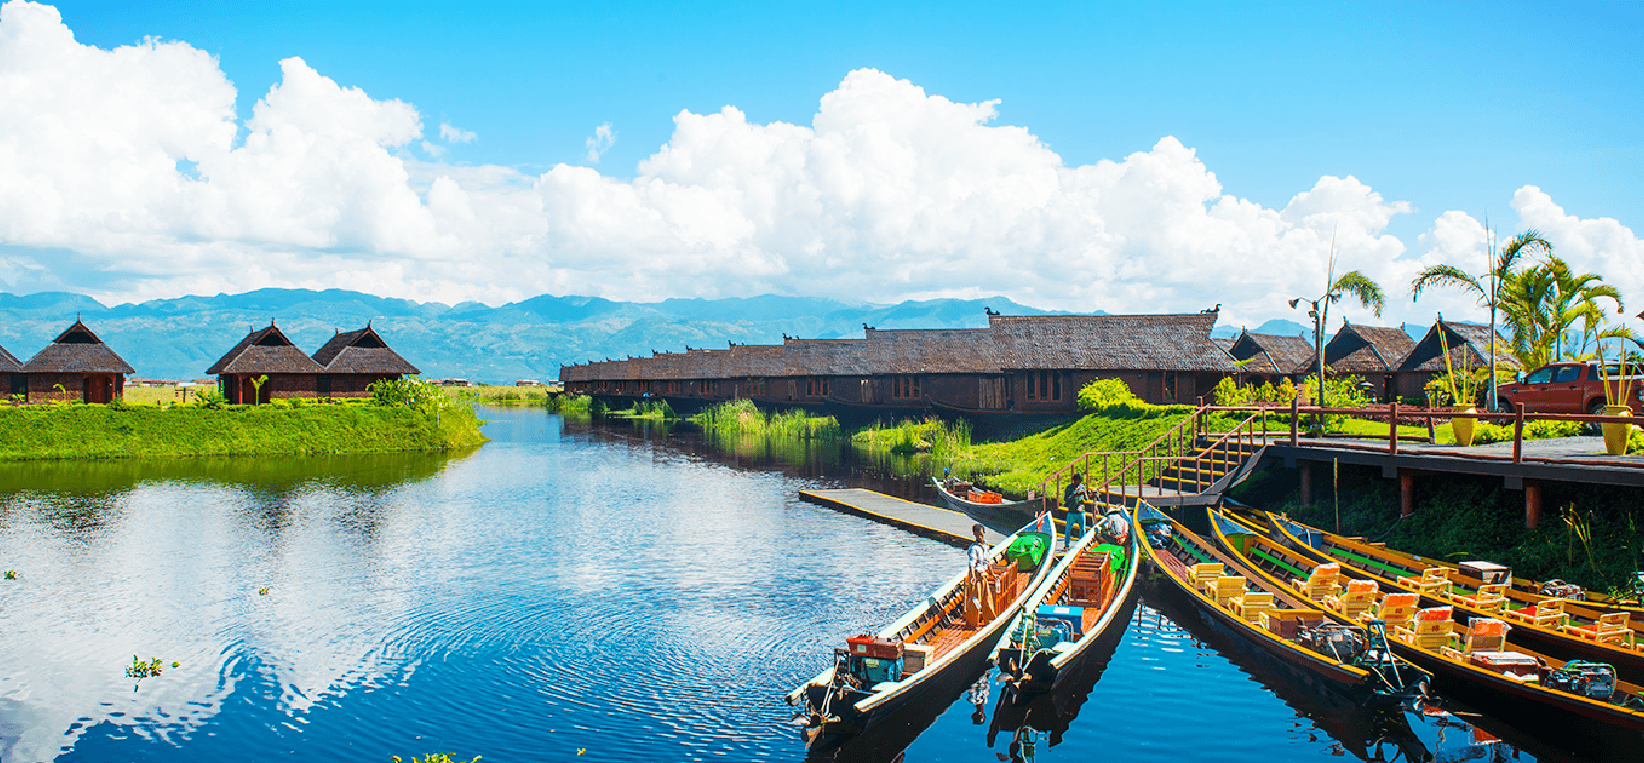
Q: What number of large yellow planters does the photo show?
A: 2